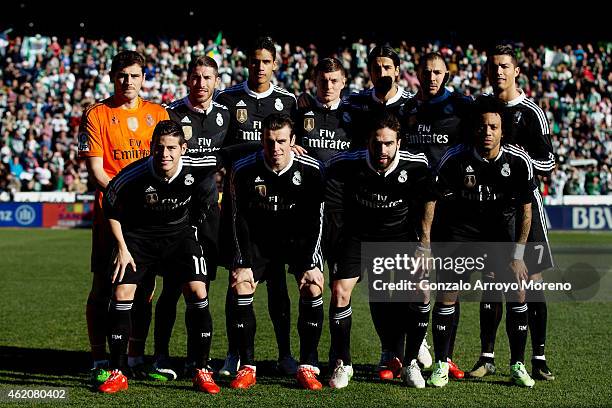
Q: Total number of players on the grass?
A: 11